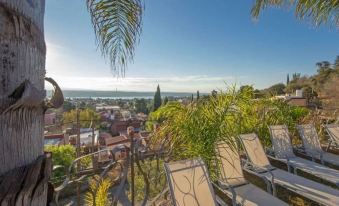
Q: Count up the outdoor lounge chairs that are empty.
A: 6